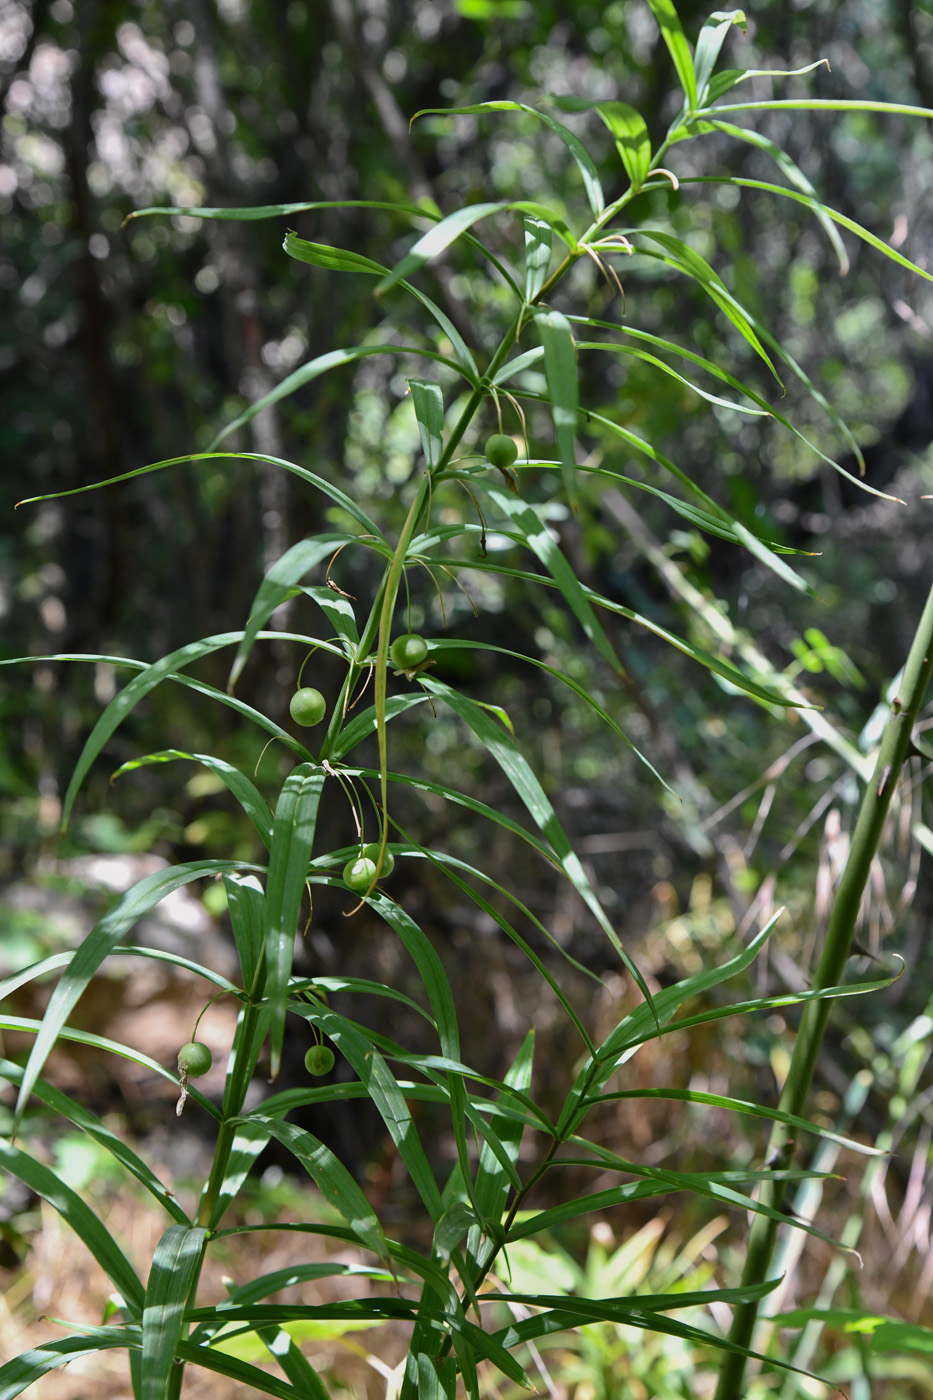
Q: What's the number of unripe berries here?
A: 7